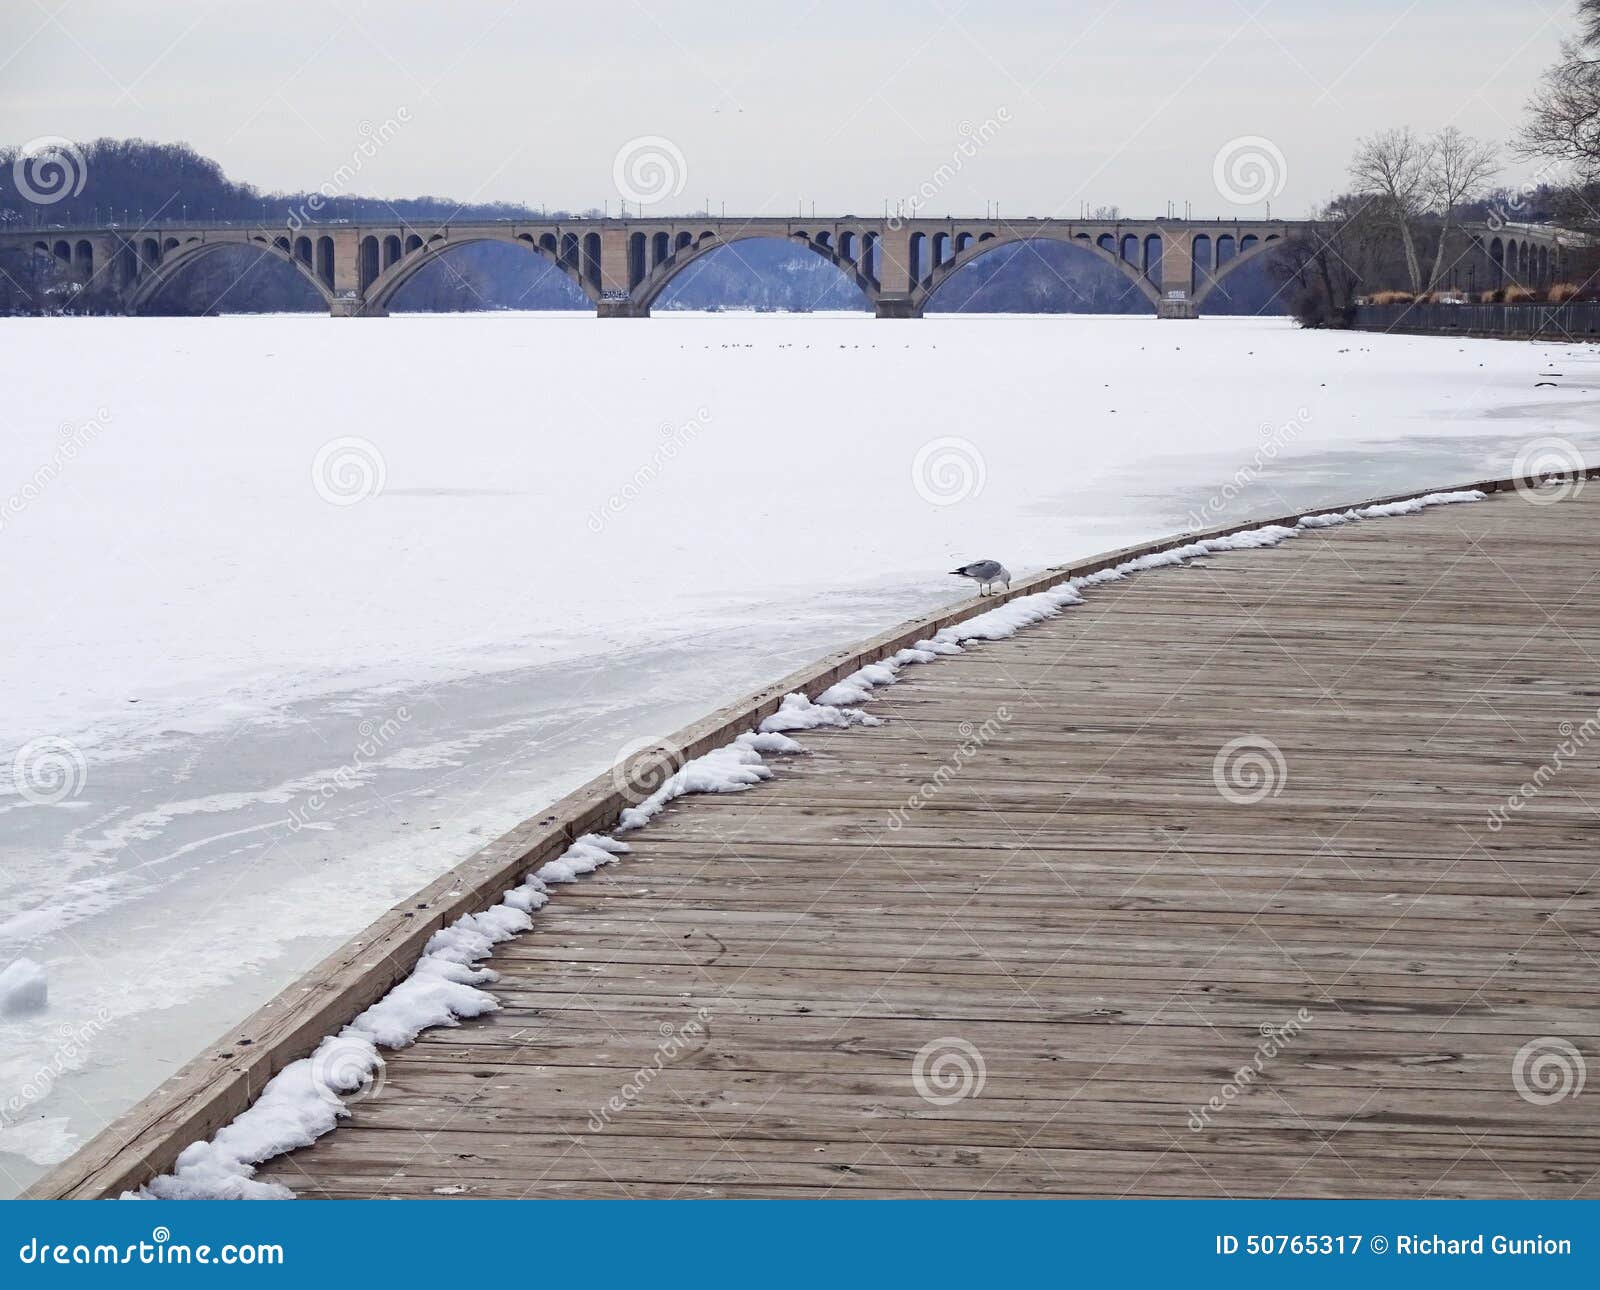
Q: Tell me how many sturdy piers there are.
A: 4